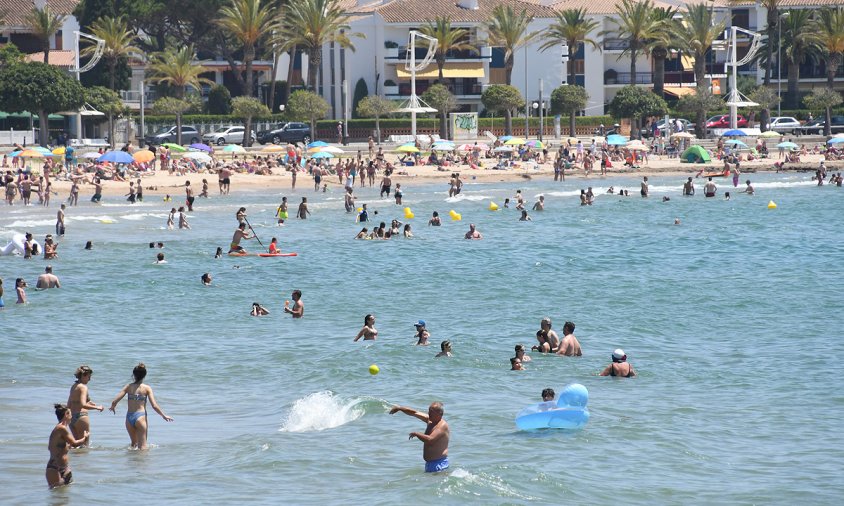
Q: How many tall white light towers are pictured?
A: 3